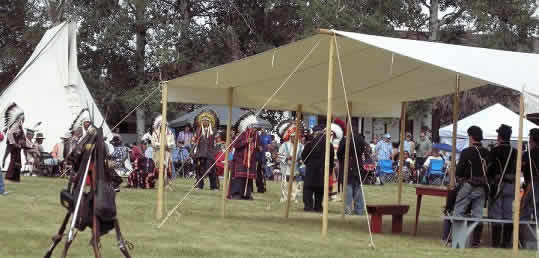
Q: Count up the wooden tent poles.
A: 8